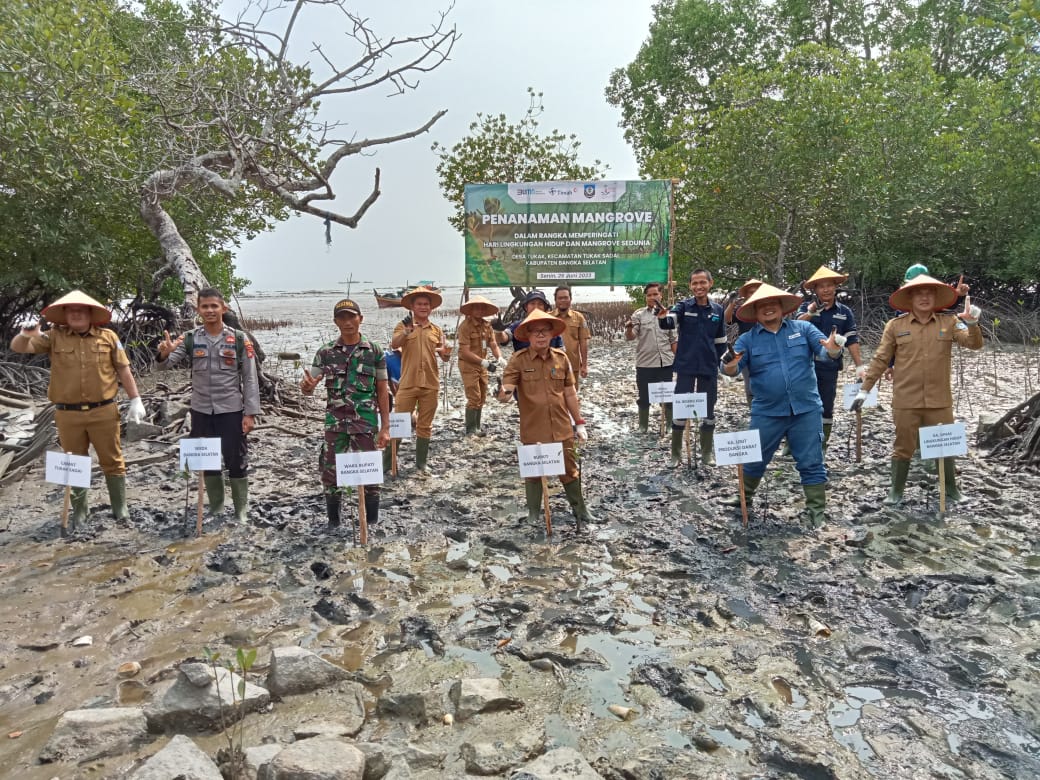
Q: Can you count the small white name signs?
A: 10